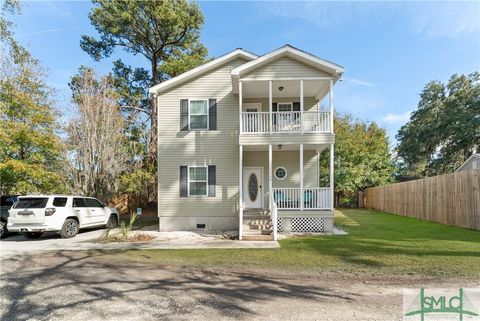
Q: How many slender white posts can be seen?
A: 8